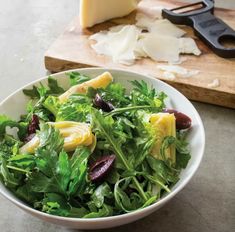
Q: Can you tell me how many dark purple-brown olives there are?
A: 4